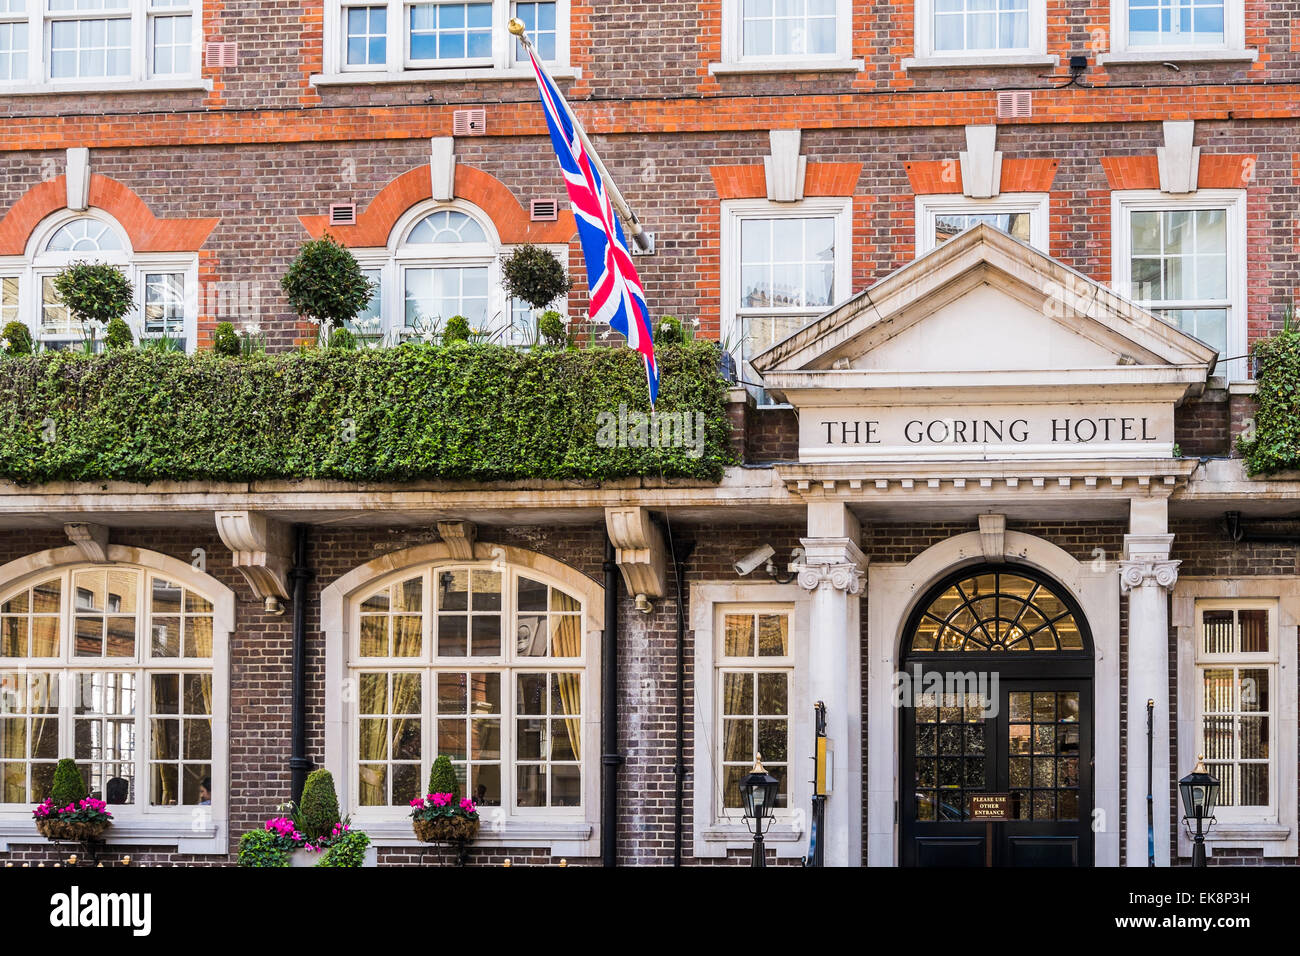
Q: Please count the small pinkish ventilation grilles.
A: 5